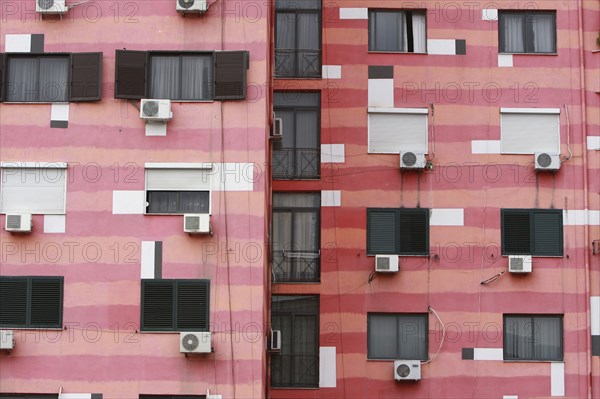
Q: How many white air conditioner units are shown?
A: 14